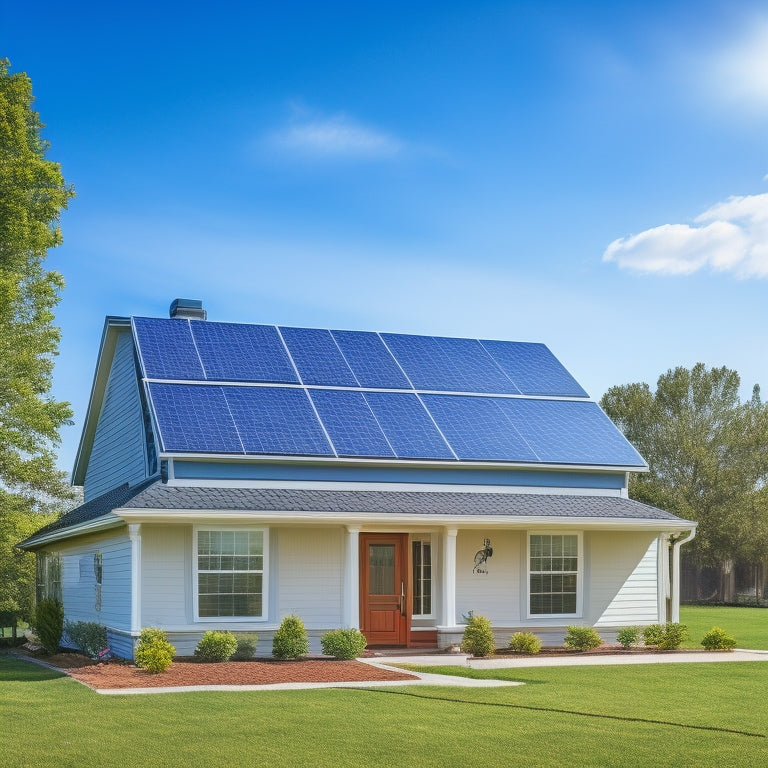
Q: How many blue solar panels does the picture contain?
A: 12